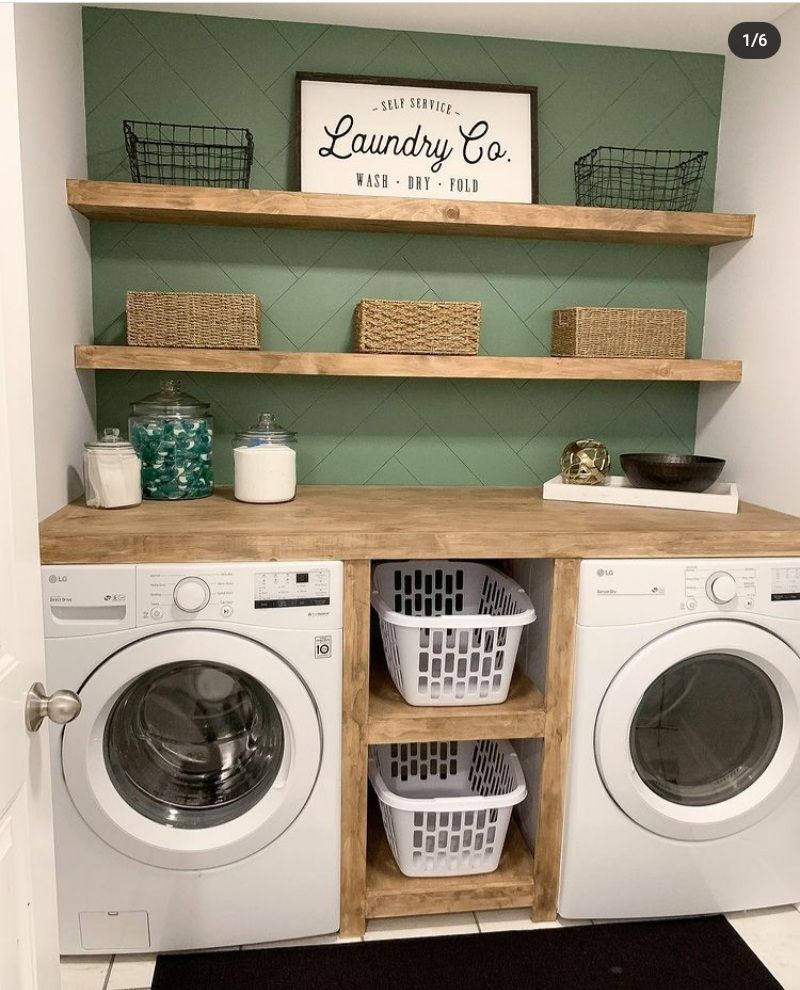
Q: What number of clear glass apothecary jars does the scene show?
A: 3